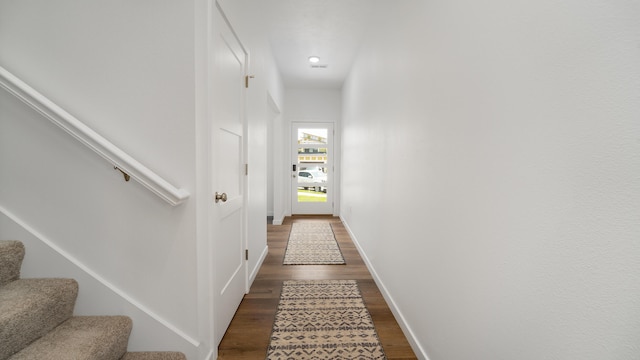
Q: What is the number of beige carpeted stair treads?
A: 4